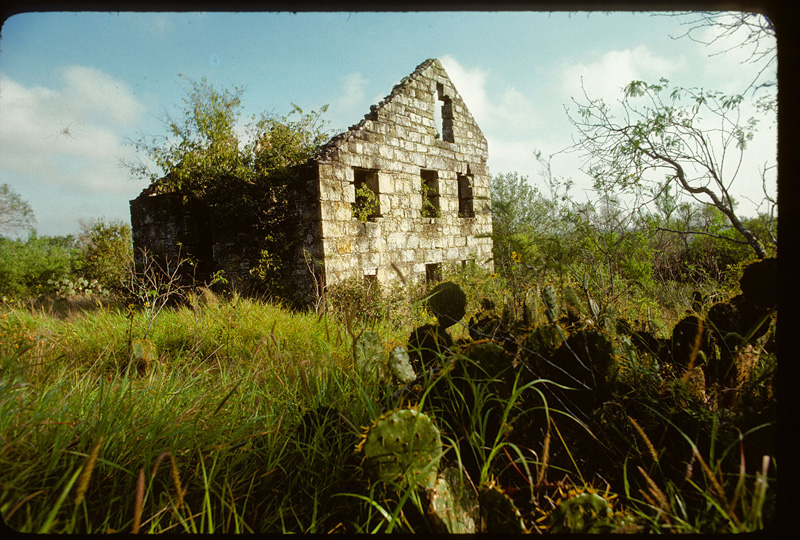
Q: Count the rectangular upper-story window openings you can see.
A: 3